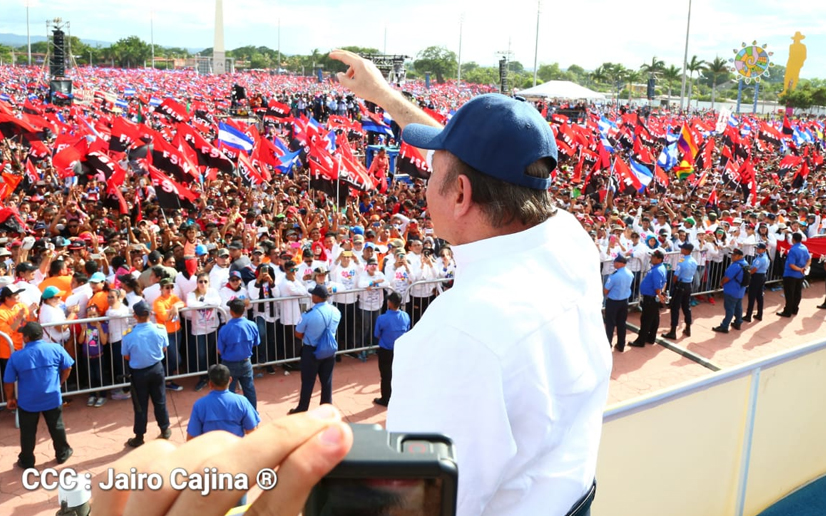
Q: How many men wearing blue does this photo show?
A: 12